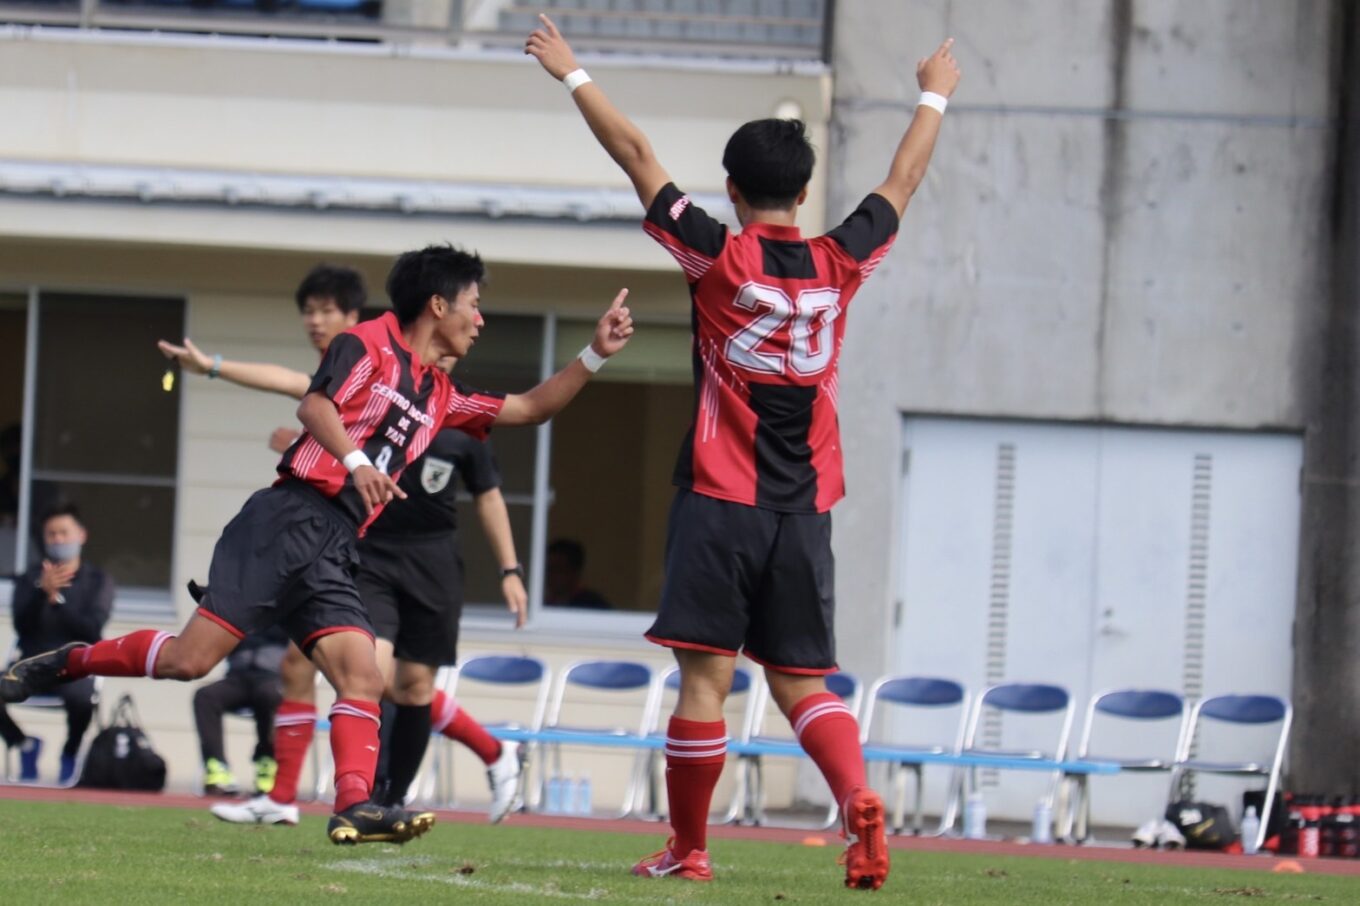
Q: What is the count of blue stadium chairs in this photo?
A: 8